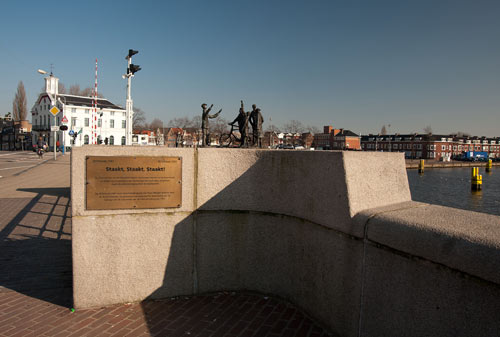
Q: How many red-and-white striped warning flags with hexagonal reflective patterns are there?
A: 0